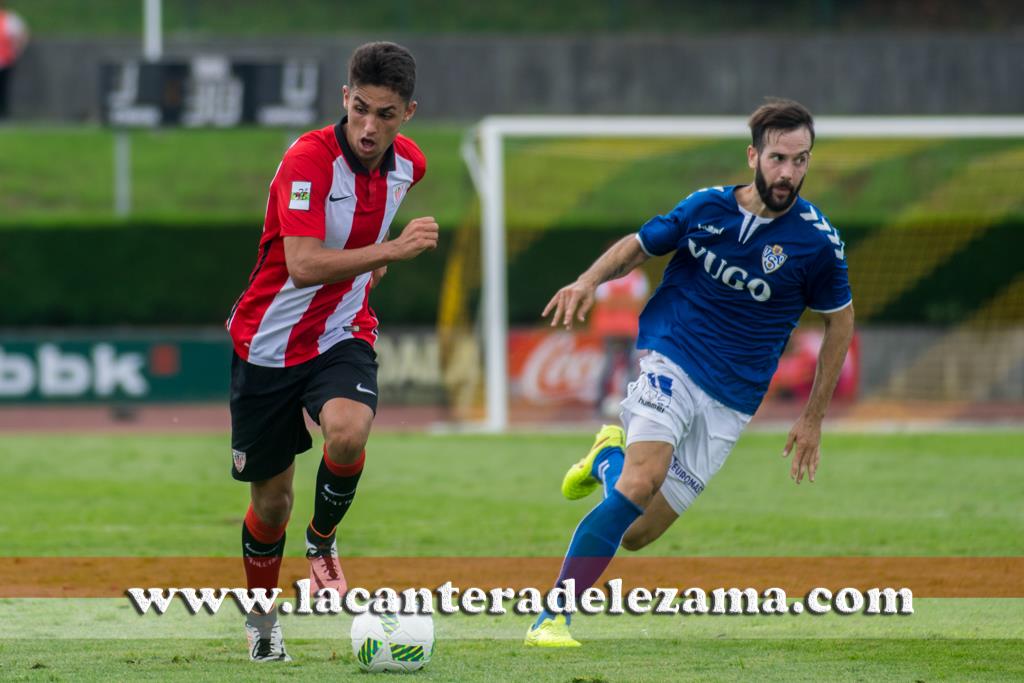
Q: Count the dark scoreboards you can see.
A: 1